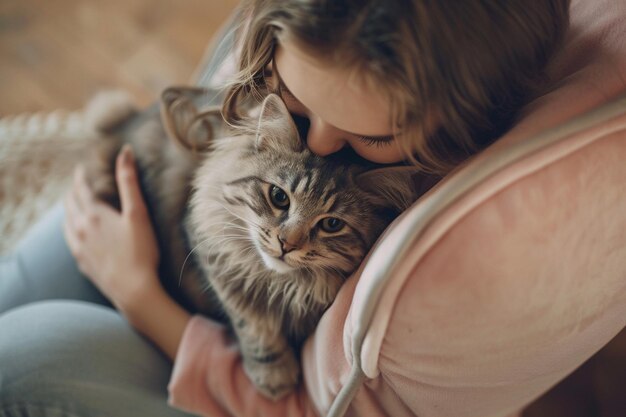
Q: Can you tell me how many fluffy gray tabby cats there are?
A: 1